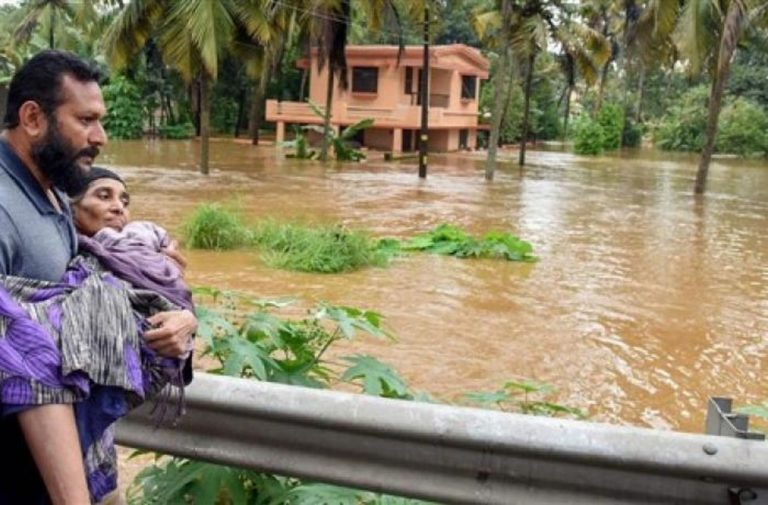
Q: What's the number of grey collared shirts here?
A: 1